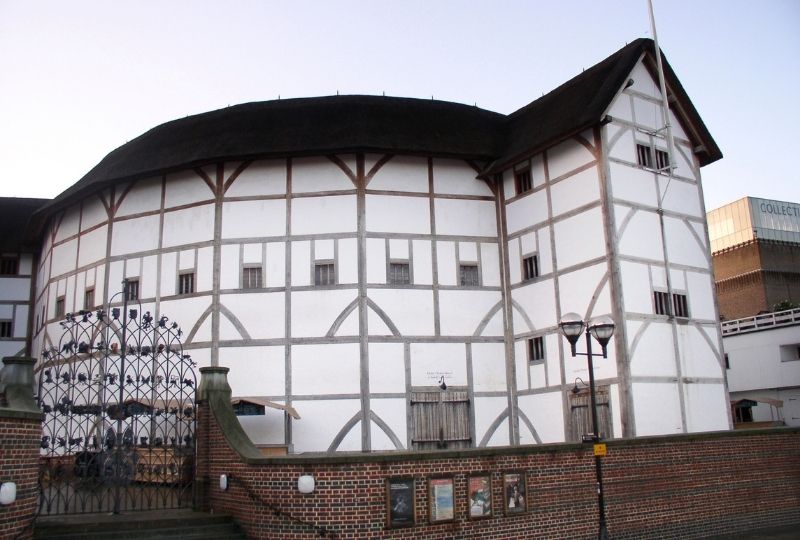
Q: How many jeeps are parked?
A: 0